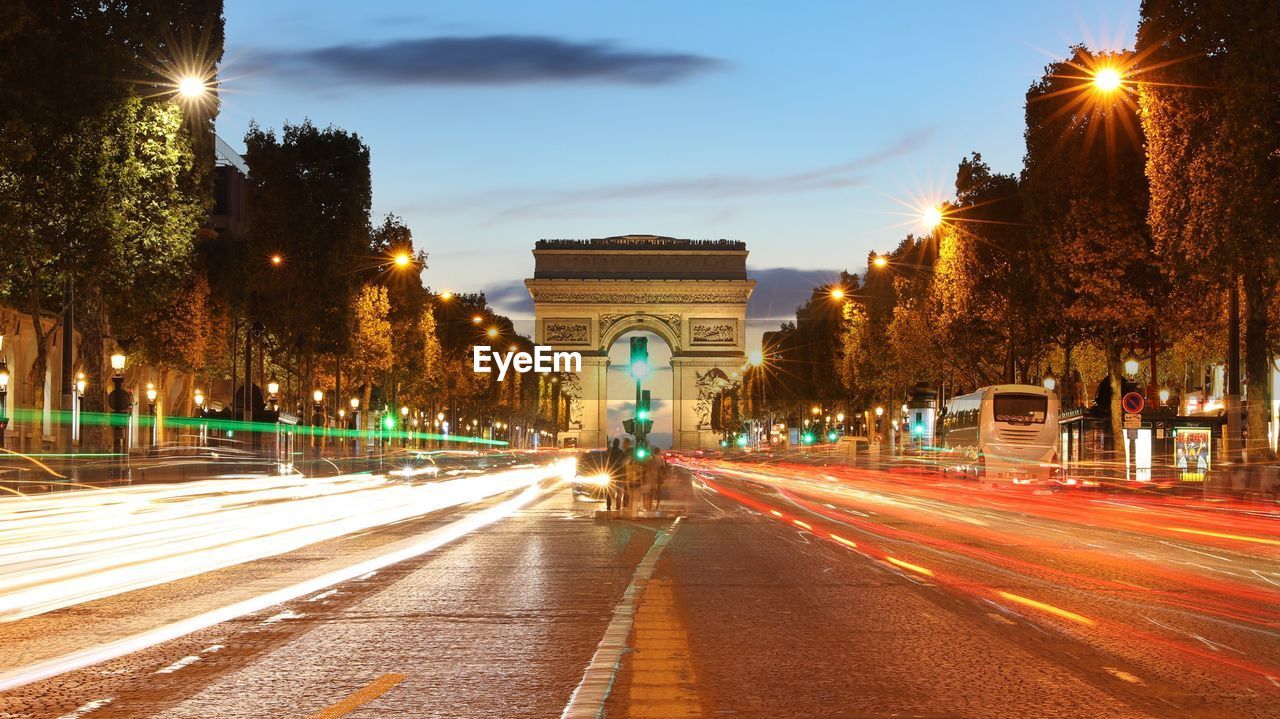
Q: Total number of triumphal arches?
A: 1